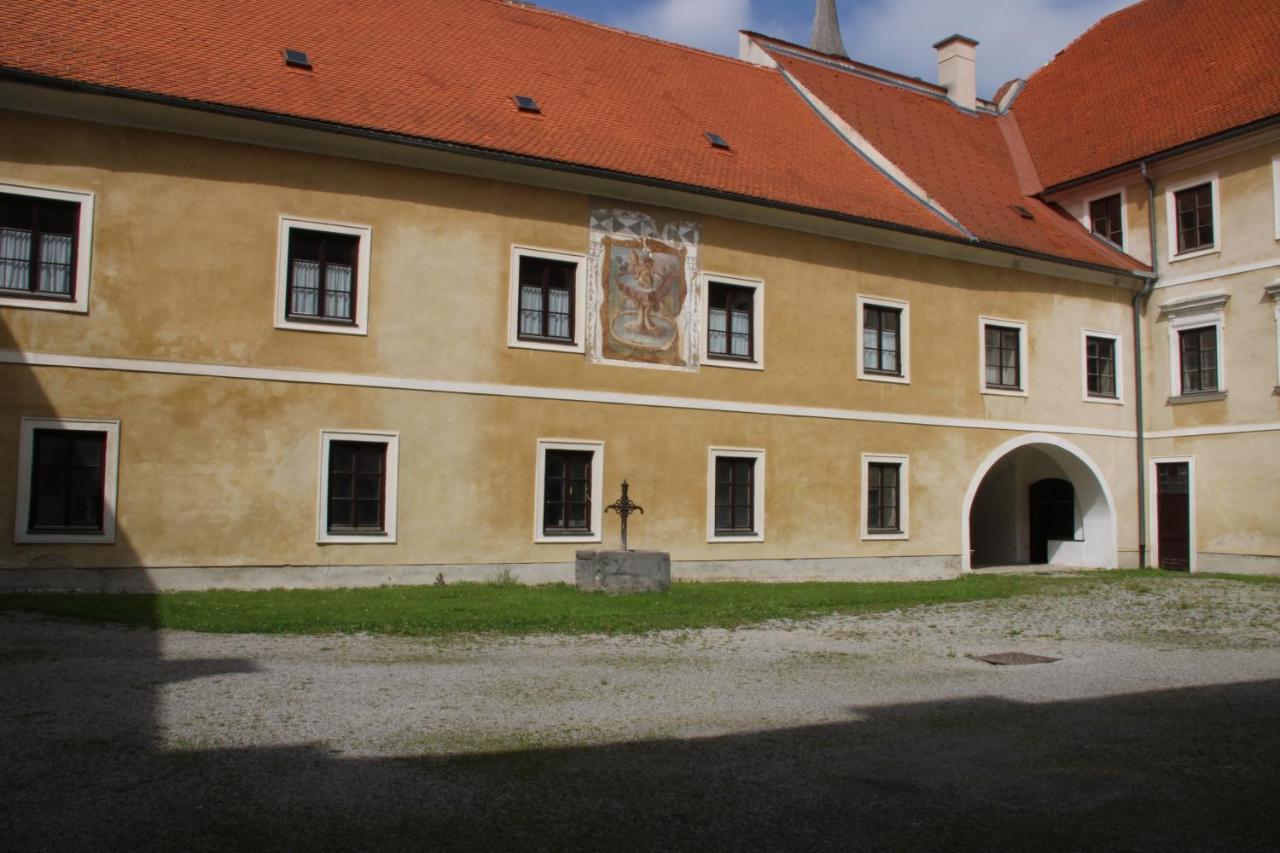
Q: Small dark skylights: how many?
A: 4